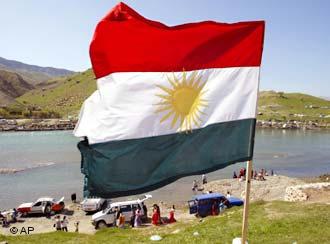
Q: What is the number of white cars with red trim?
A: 1